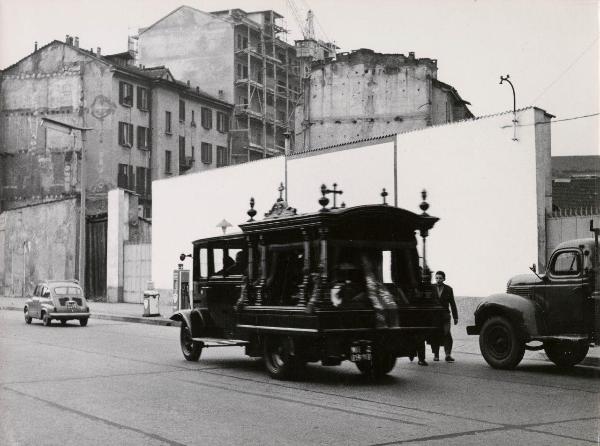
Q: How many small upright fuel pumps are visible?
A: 2